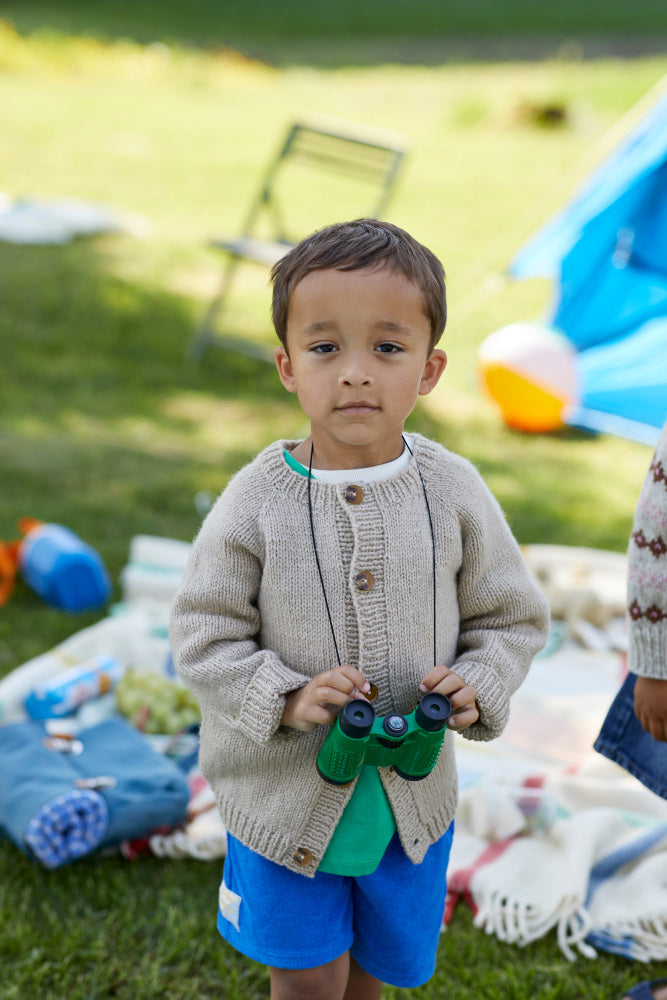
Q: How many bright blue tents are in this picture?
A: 1